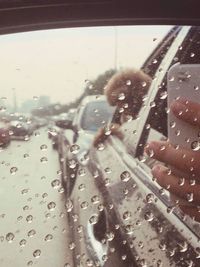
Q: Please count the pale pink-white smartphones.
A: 1